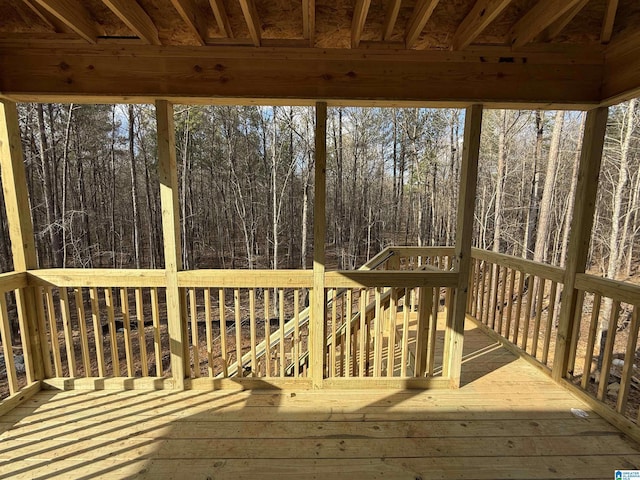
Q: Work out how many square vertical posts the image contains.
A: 5